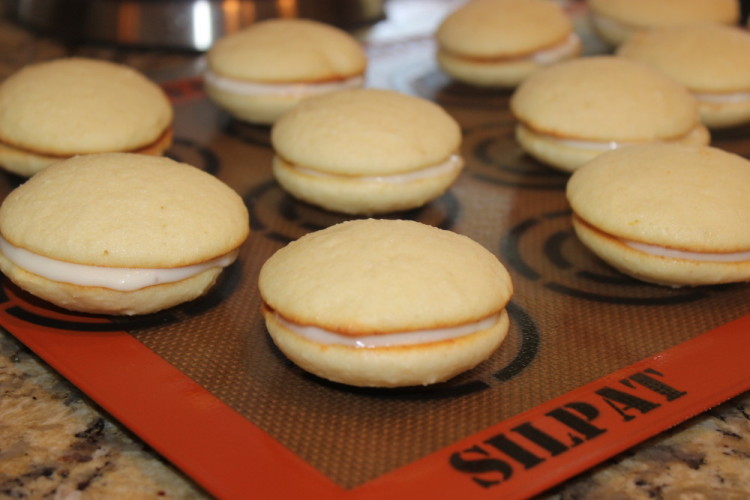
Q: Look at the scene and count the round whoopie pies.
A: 10